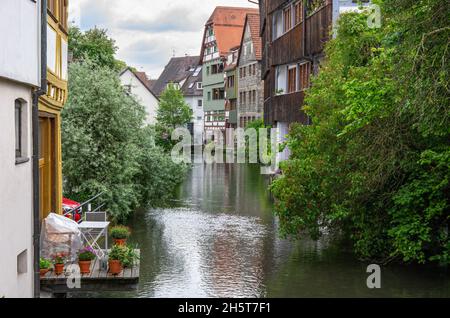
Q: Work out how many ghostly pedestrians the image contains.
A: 0